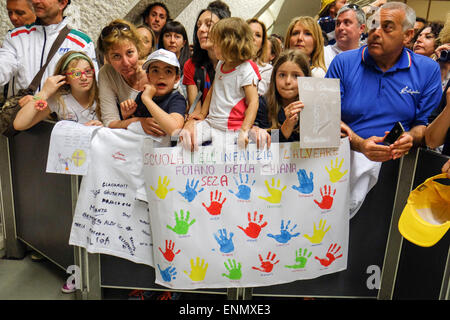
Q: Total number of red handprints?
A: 6